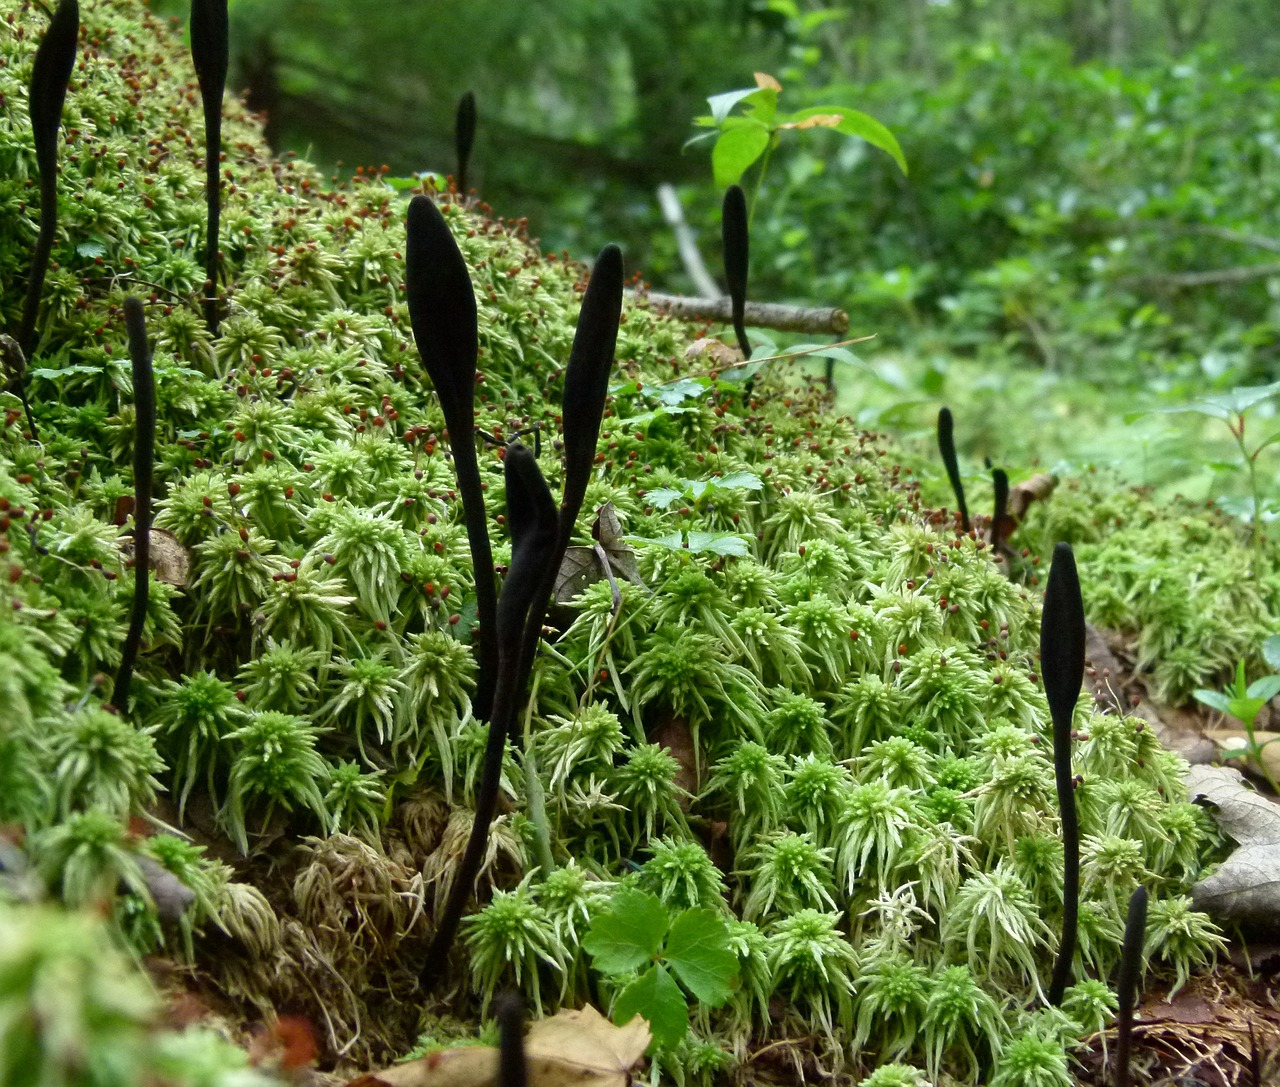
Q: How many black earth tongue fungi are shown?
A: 13